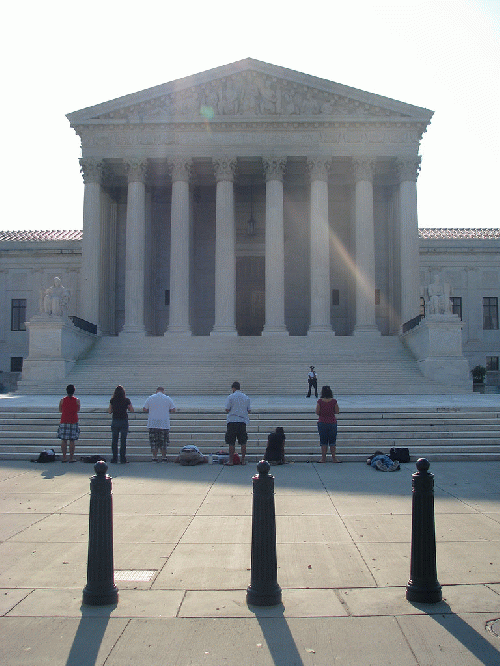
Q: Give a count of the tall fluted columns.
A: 8